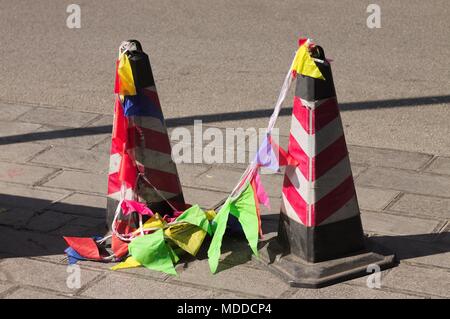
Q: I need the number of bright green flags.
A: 4